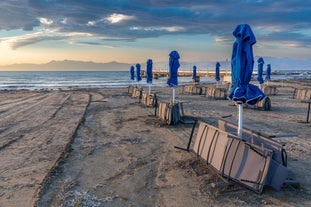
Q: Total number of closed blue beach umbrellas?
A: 9